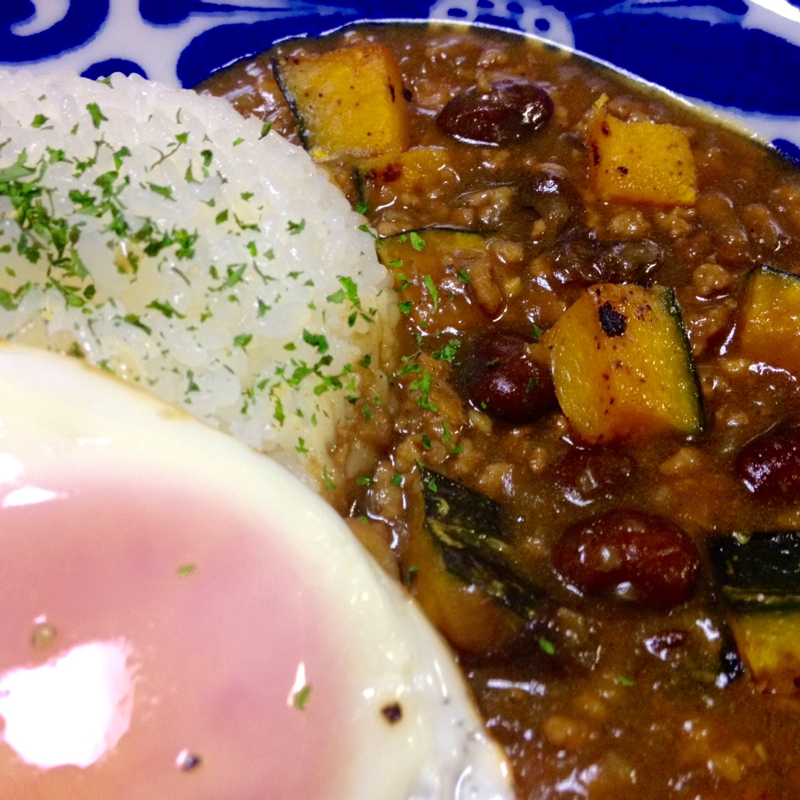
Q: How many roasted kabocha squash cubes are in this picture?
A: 8